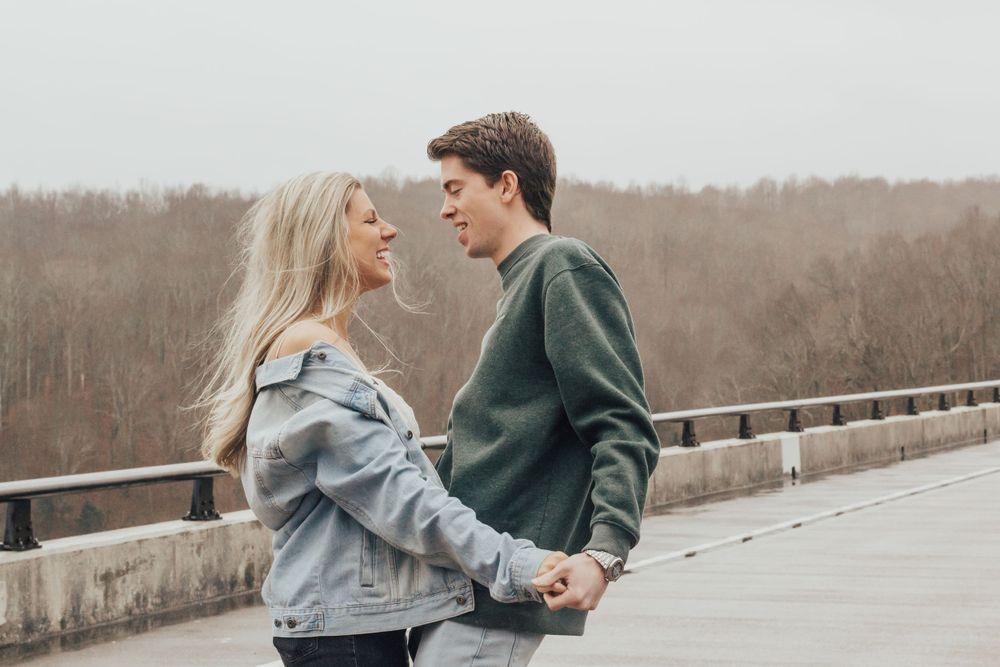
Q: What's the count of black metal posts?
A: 11